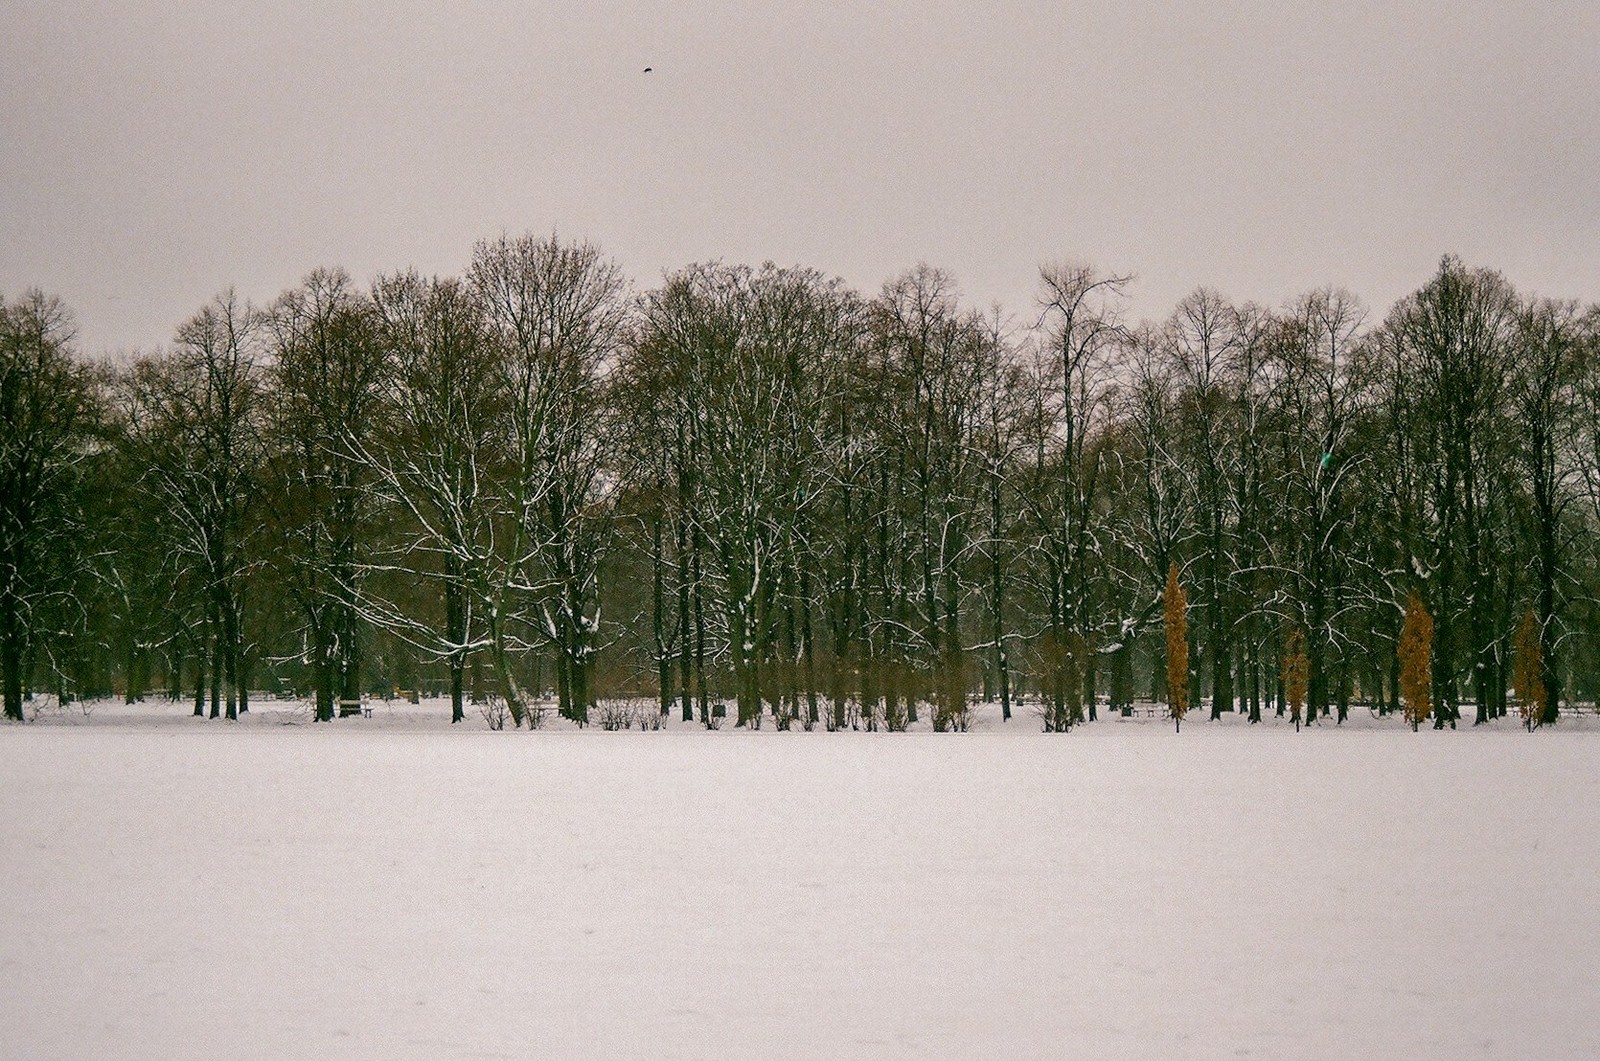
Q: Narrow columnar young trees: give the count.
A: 4